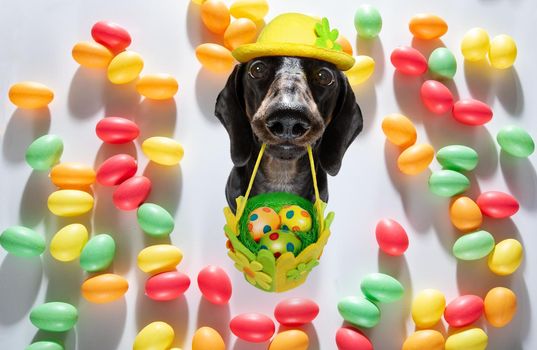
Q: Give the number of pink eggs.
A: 15